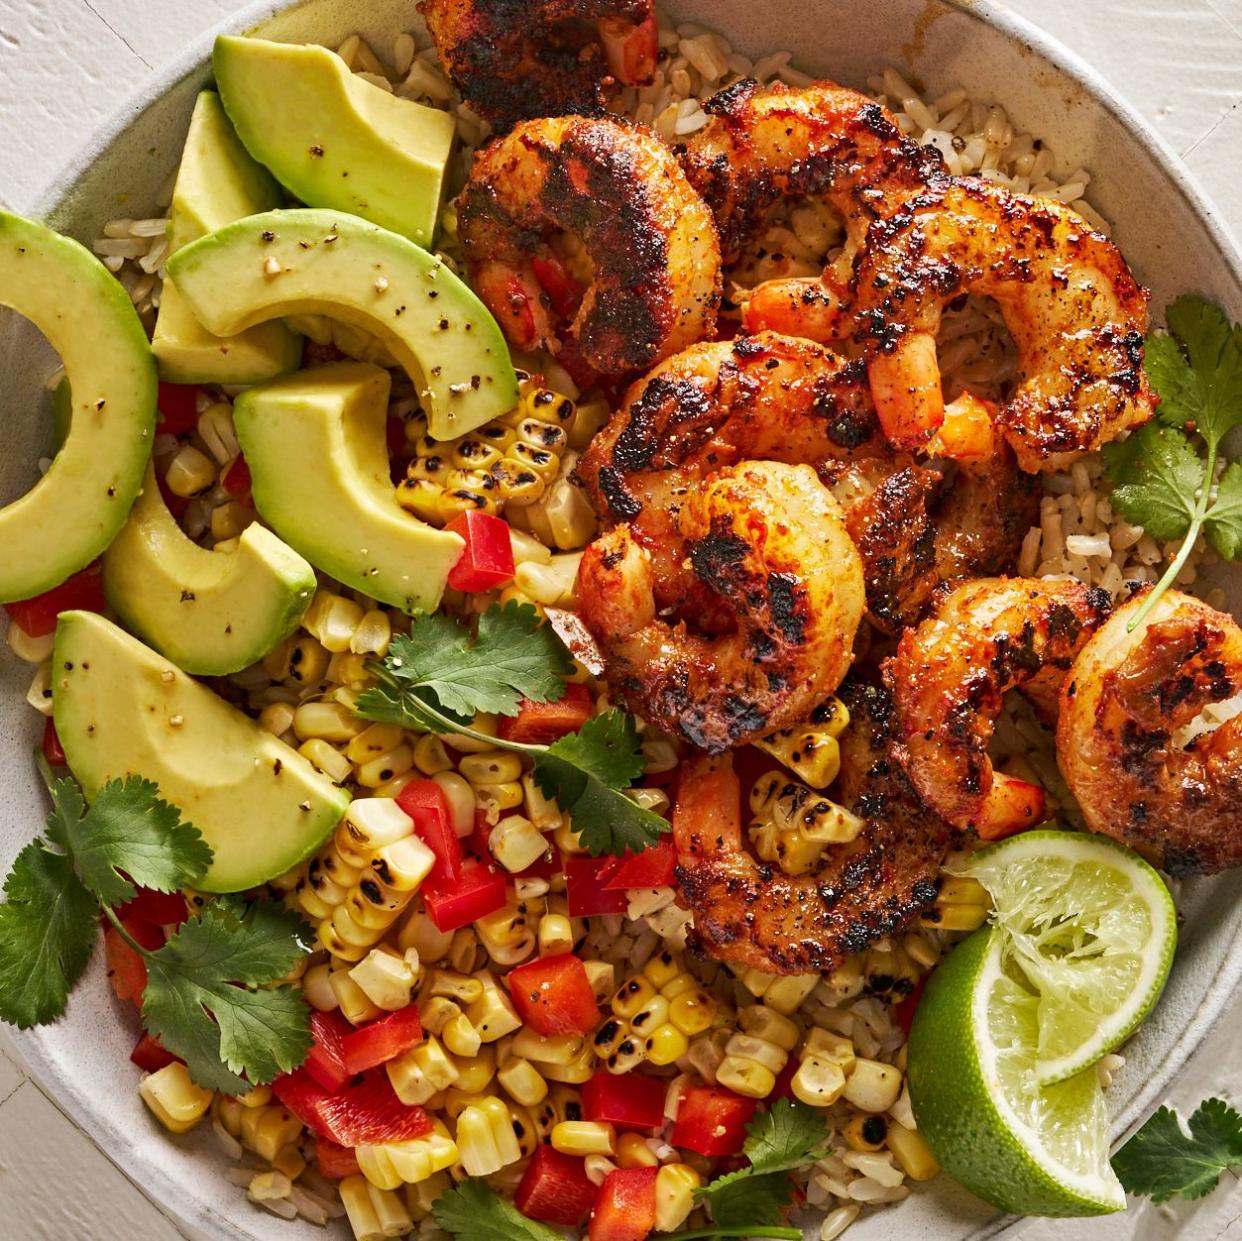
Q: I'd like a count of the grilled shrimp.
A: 10